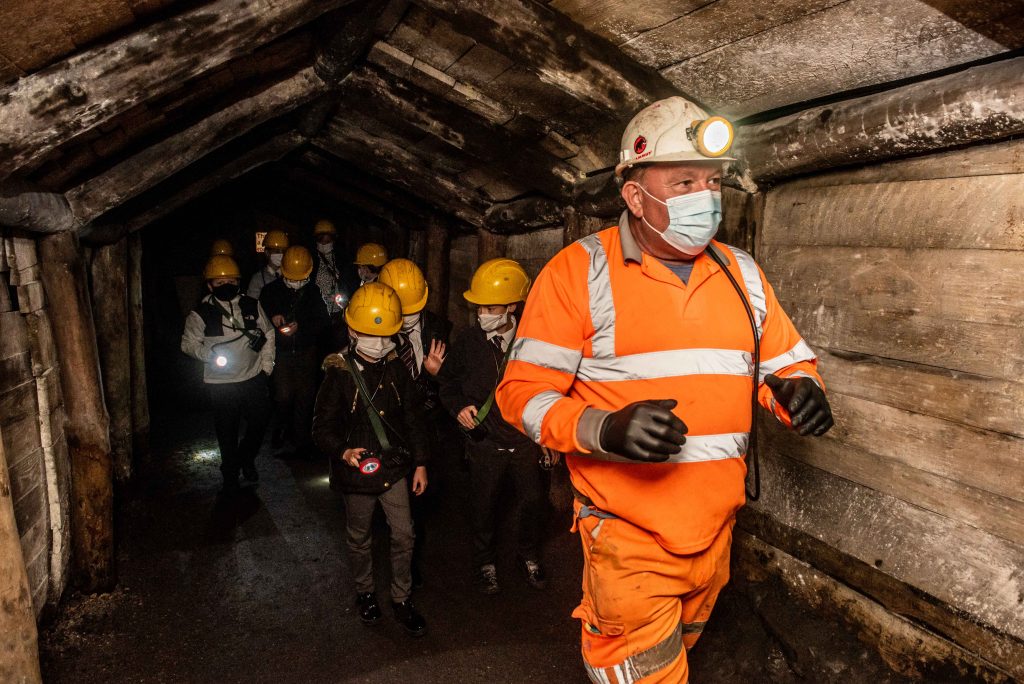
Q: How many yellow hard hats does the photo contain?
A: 9